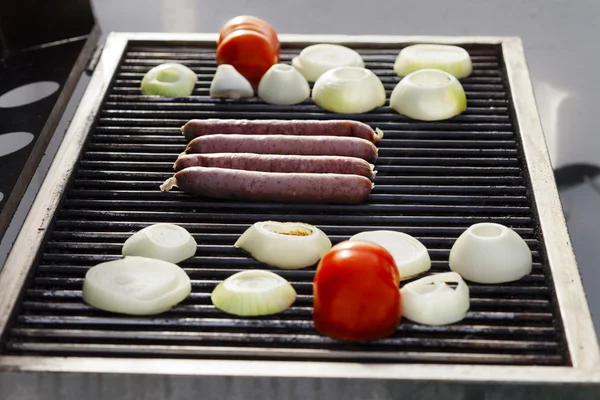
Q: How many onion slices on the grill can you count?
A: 14